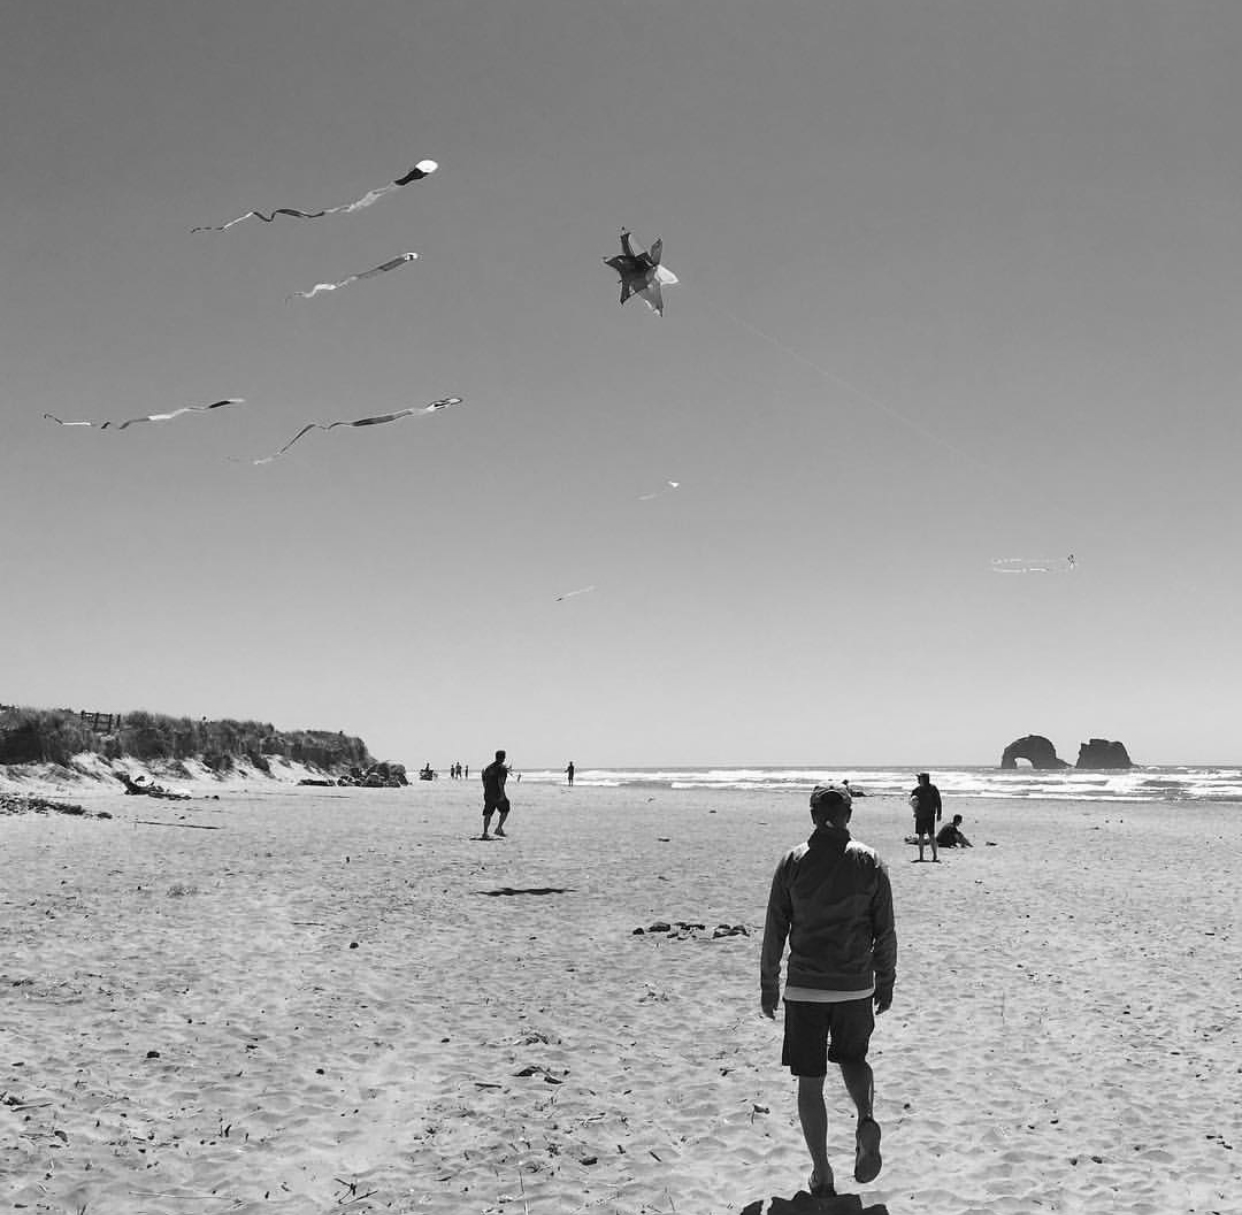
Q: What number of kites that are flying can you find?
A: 8